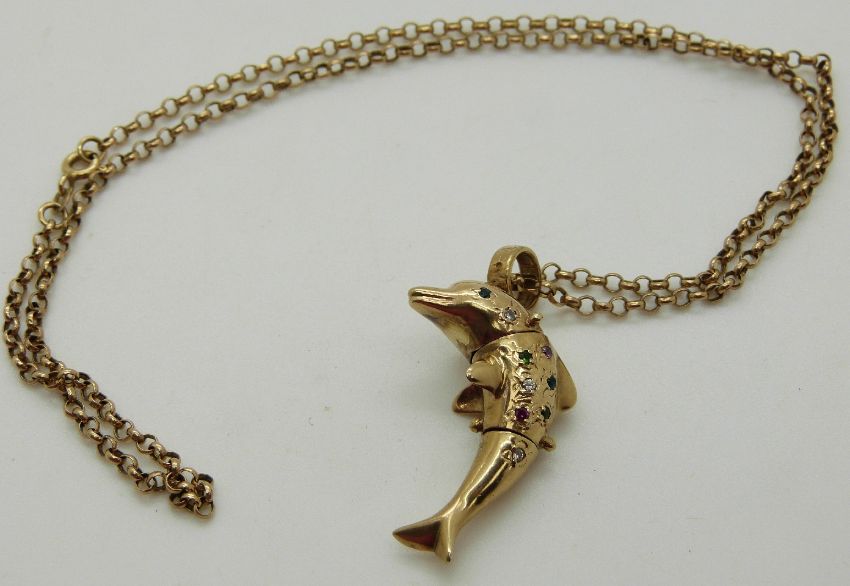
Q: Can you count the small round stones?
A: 9